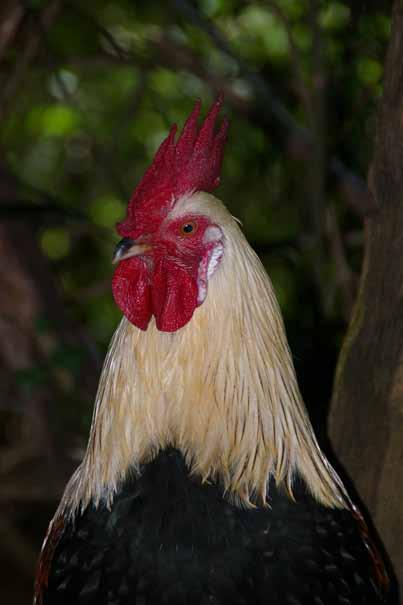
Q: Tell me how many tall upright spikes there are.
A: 4